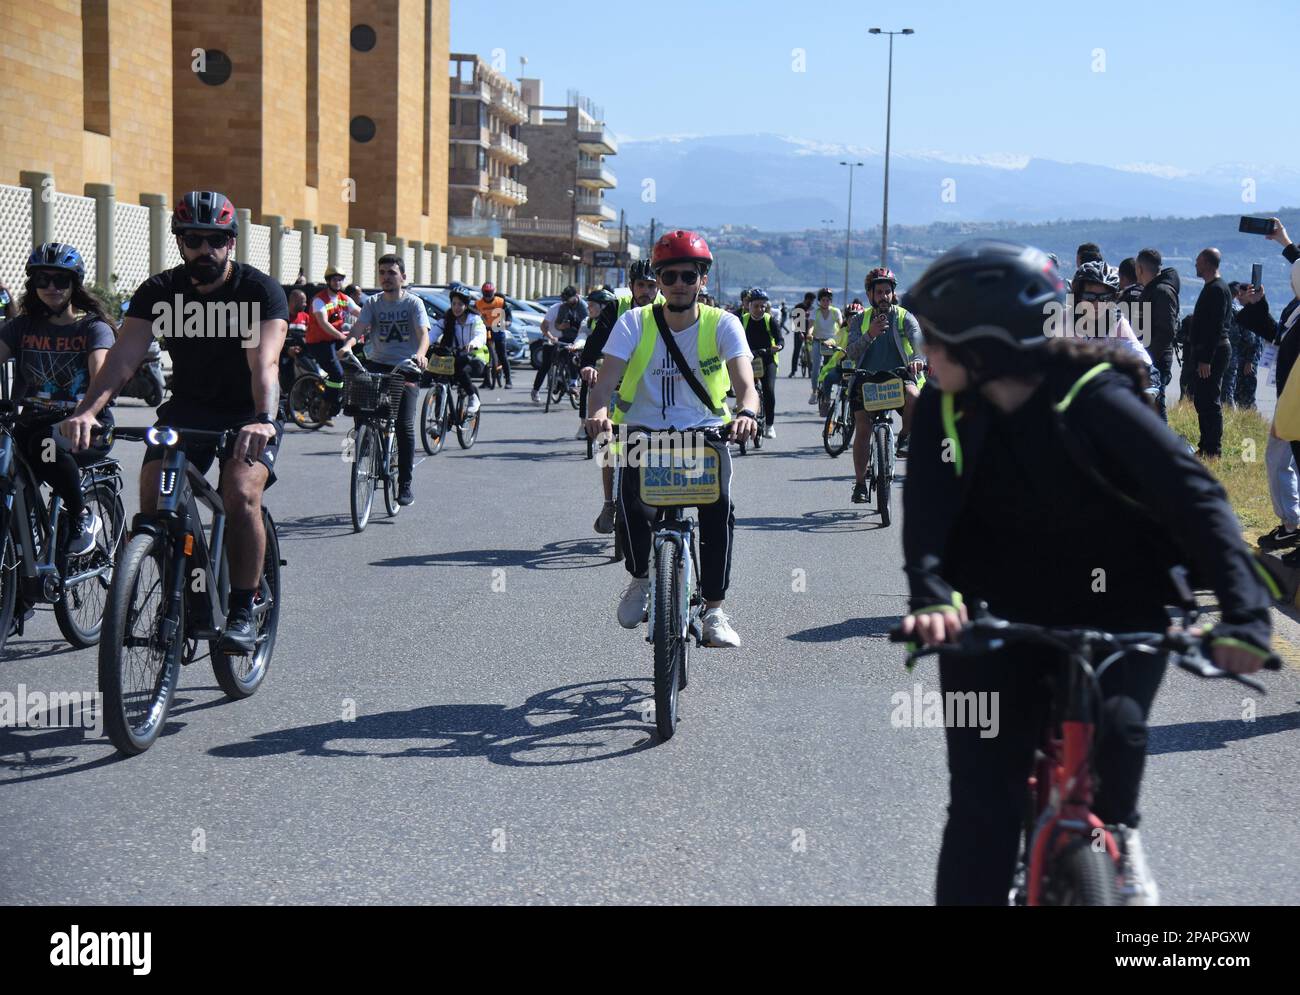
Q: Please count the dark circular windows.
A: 3